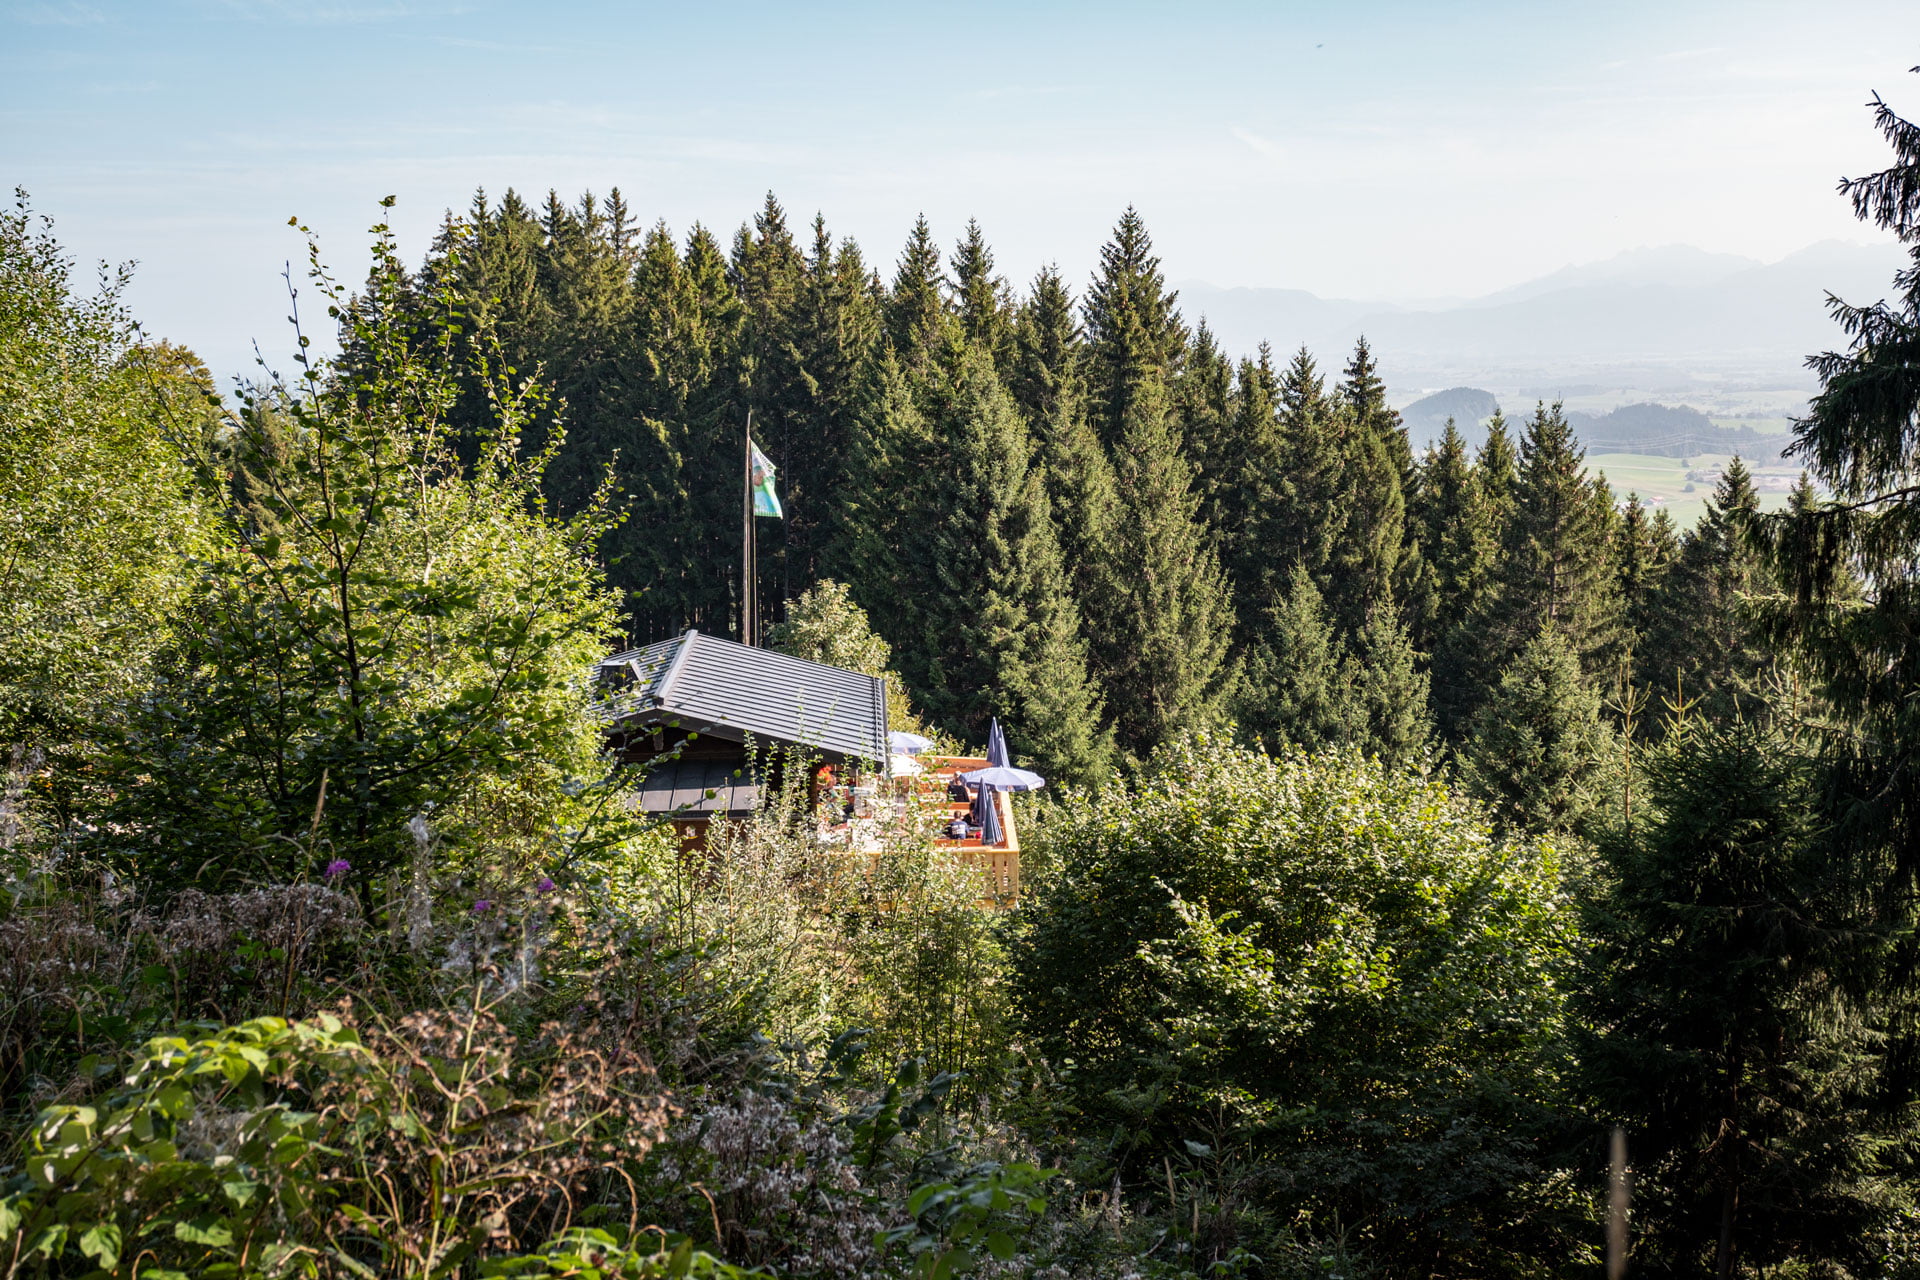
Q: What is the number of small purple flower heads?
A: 3